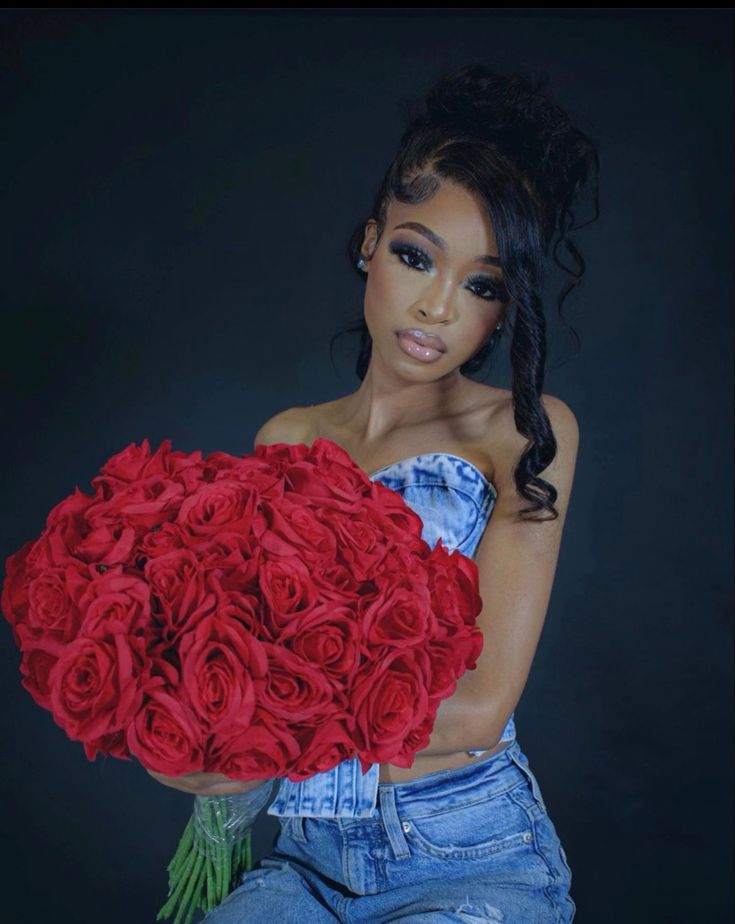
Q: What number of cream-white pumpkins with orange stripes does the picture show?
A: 0